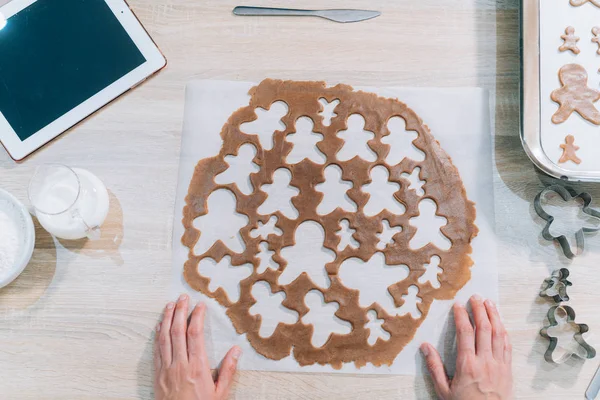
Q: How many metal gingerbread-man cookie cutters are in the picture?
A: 3